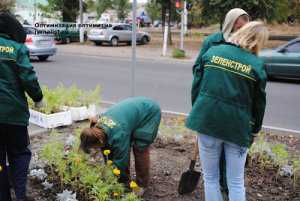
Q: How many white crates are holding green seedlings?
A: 2